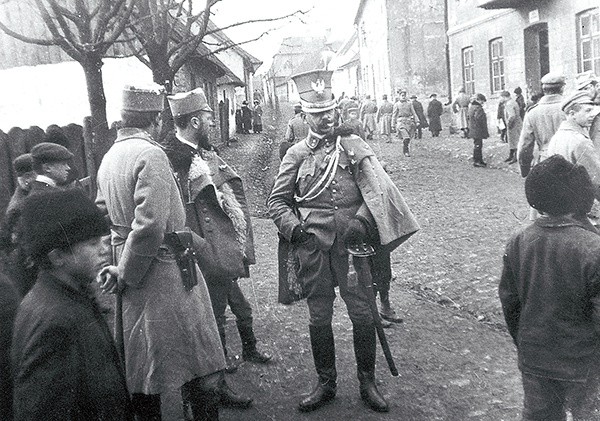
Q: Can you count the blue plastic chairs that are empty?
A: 0